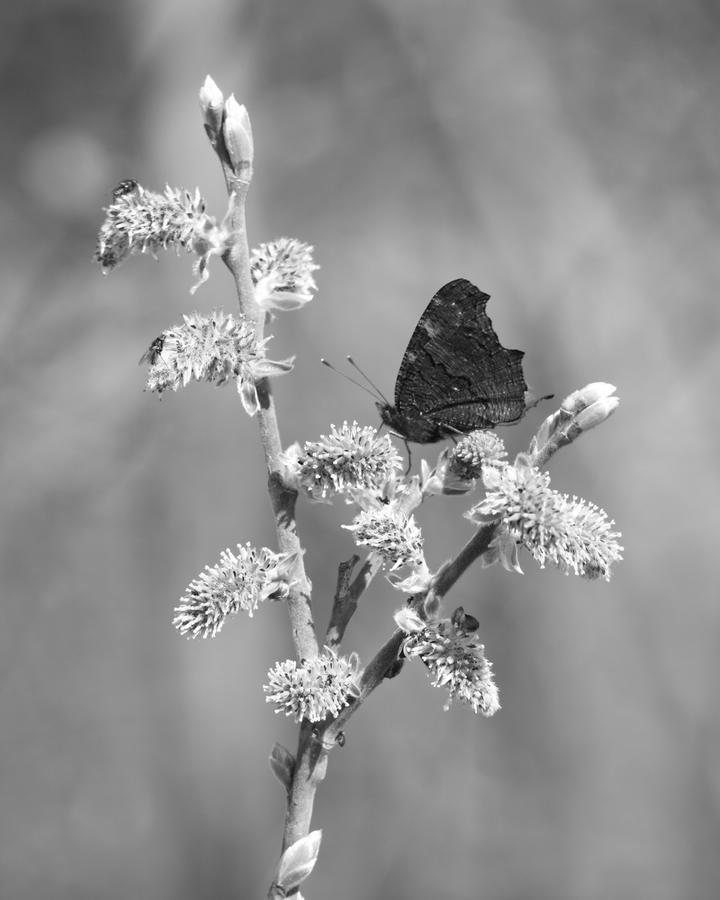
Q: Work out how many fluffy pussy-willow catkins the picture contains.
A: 10